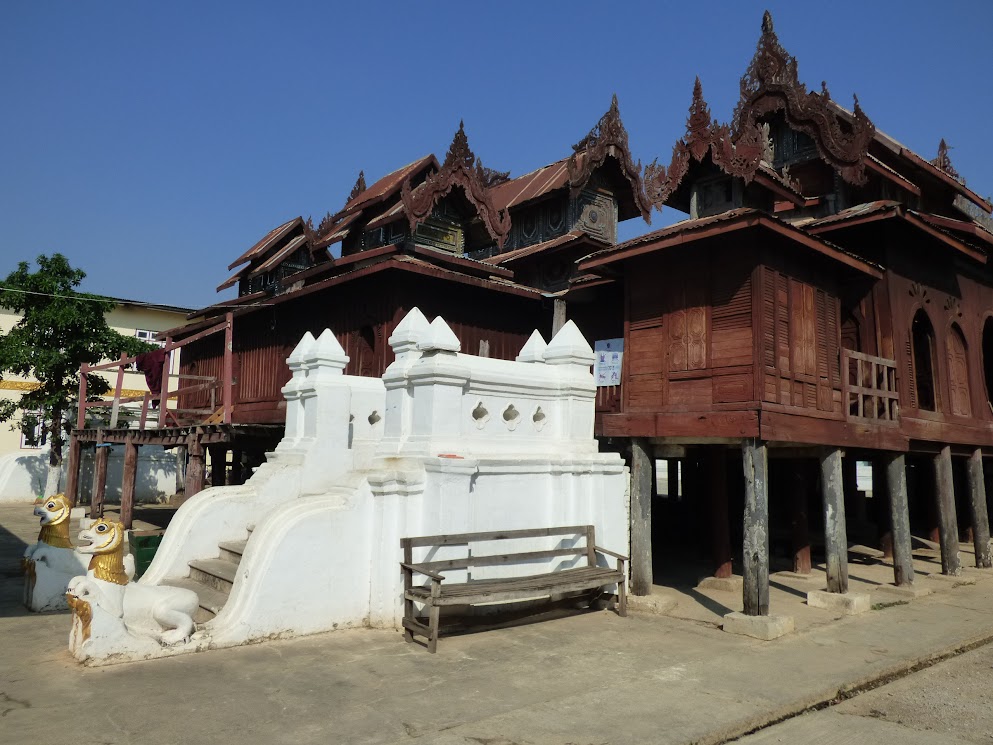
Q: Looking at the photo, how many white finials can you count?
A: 6